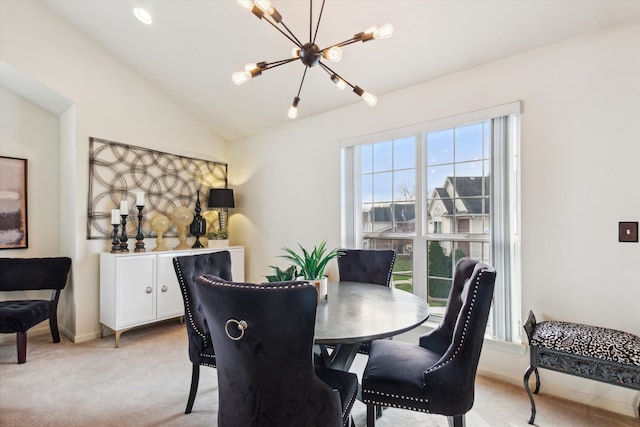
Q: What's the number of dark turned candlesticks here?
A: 3